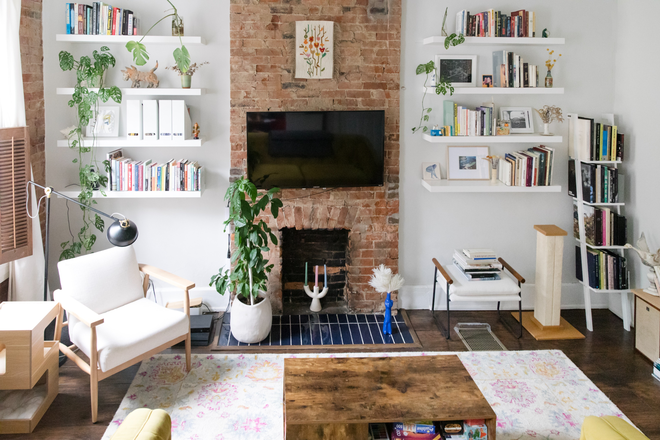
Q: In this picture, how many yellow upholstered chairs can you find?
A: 2